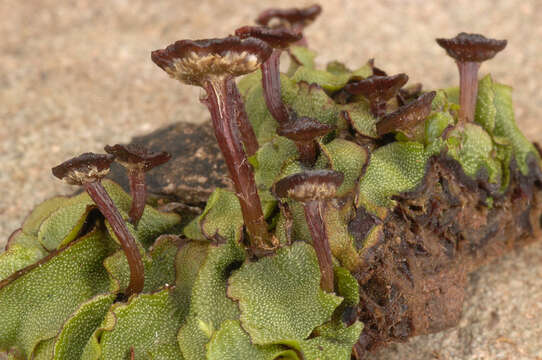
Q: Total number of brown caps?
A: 10